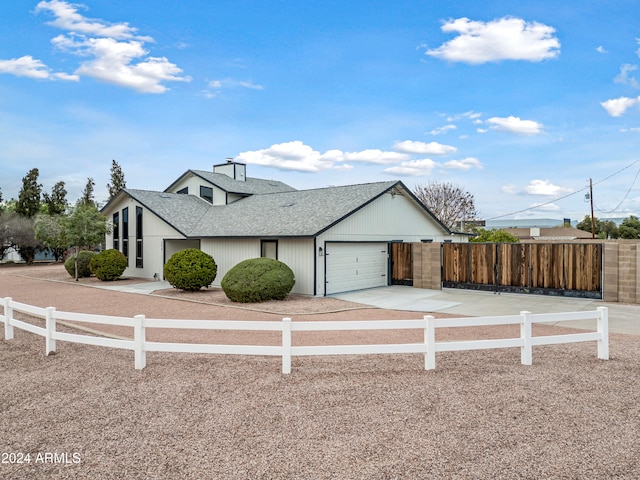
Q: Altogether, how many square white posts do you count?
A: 7